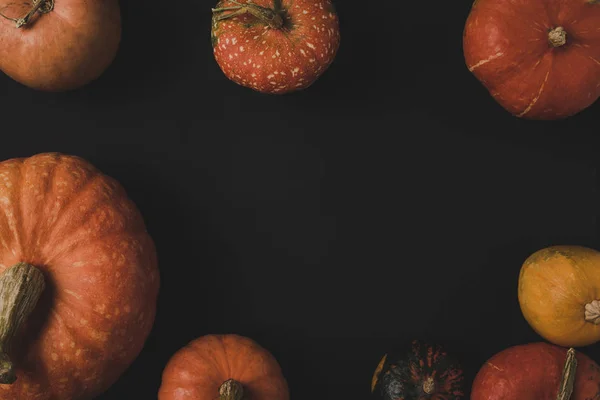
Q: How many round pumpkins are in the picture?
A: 8